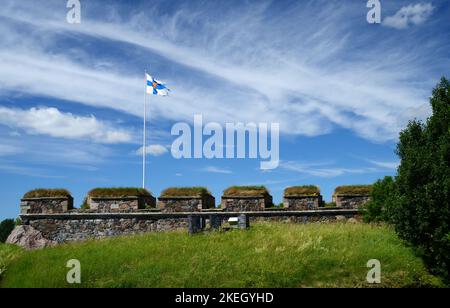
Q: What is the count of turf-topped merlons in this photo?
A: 6